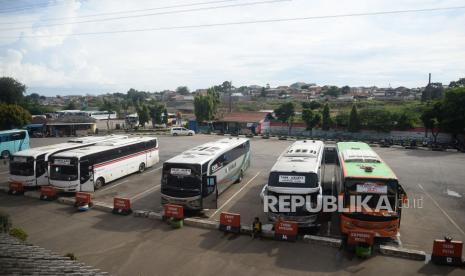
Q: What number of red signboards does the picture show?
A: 9